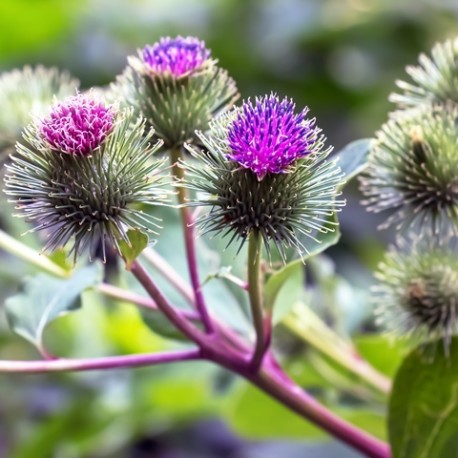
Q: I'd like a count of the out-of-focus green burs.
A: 4